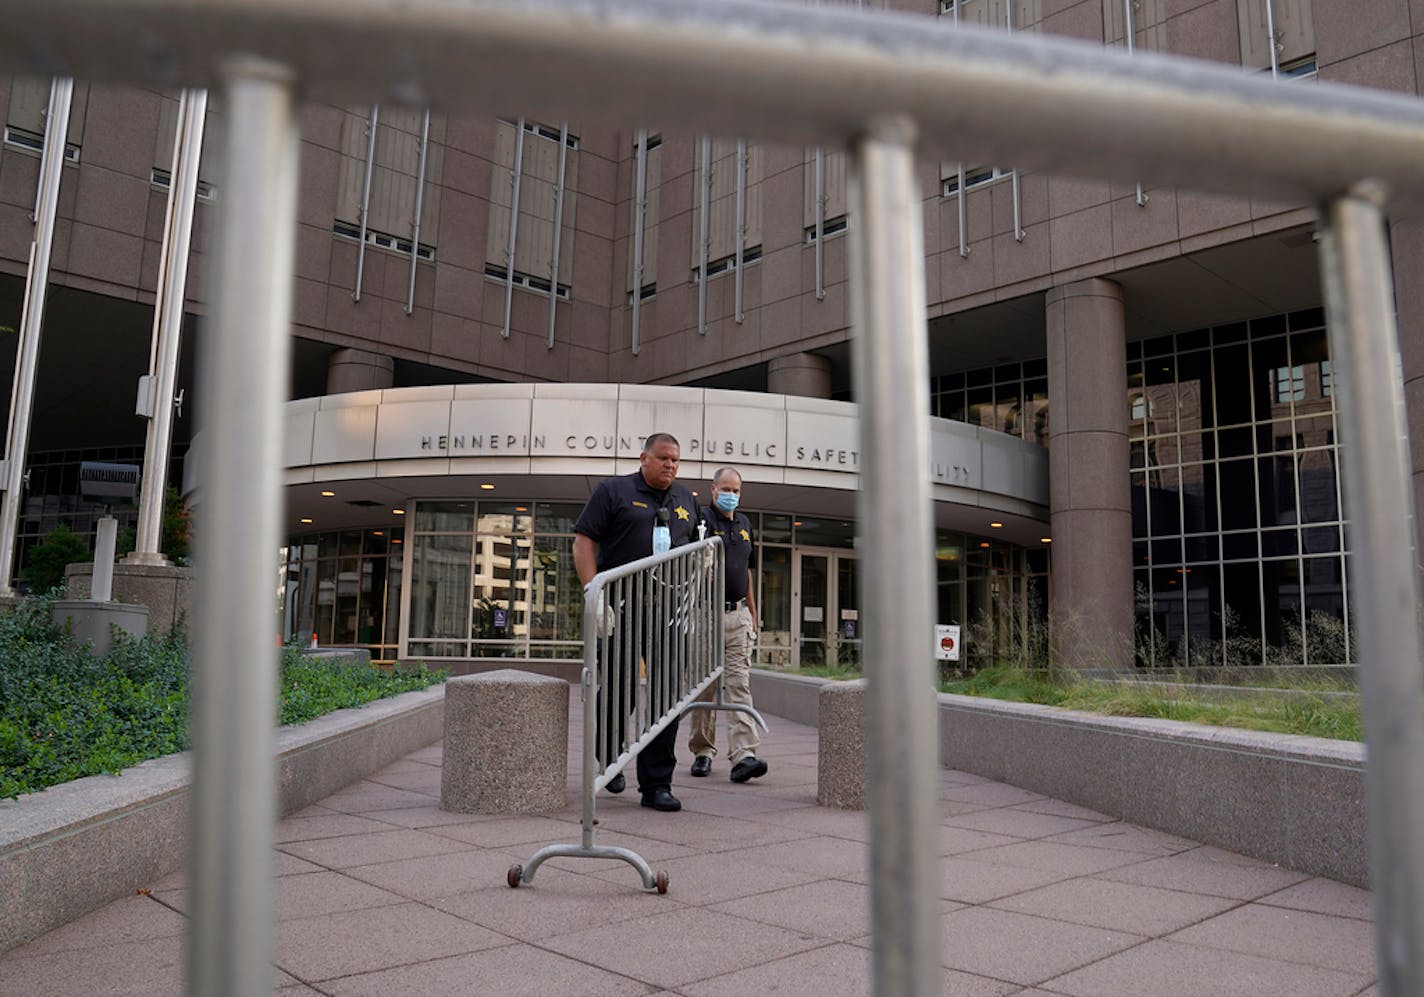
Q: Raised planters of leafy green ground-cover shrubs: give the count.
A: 1